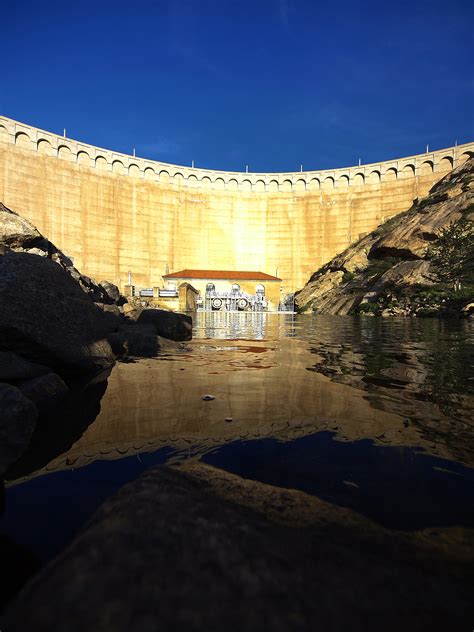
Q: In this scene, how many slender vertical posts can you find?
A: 8